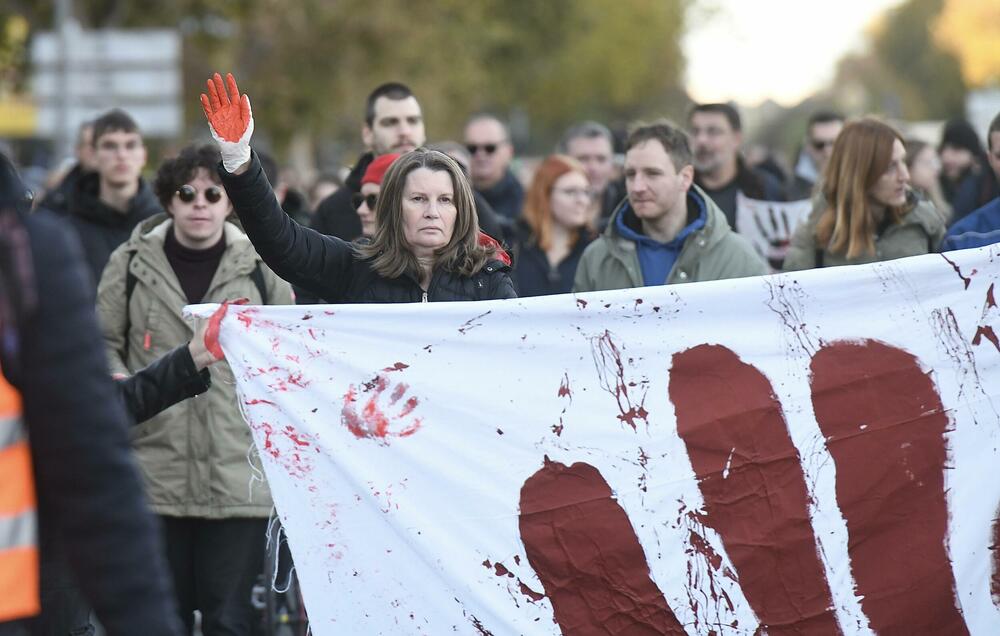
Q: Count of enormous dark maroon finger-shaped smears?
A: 3